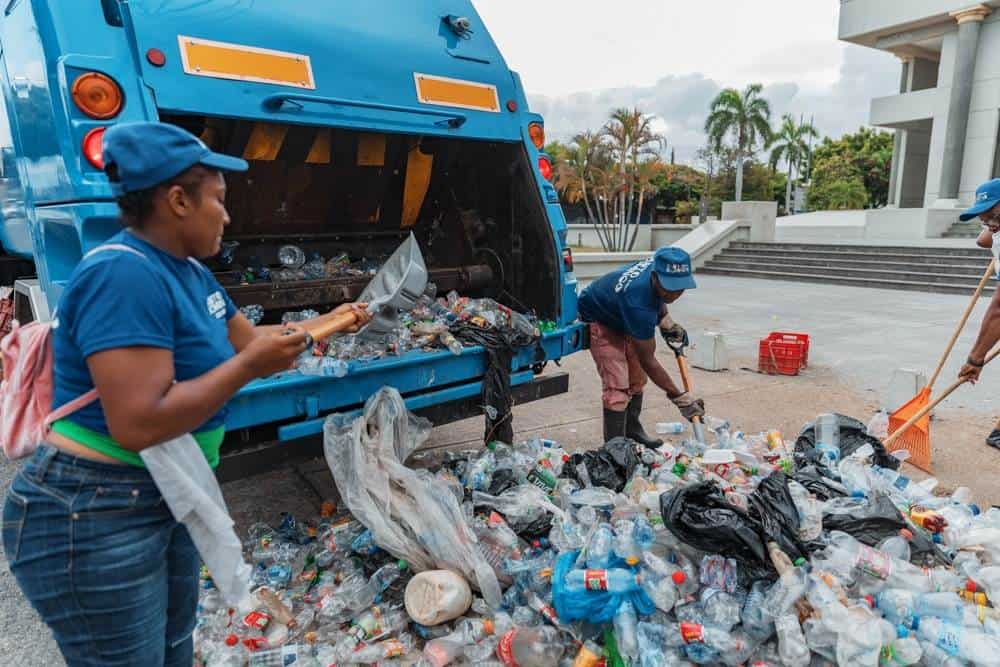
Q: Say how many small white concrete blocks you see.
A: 2